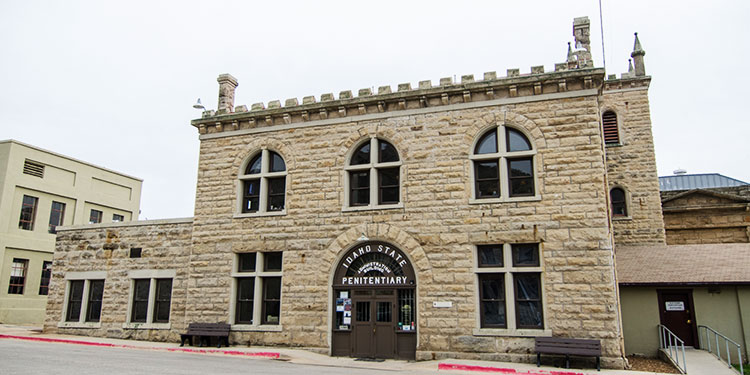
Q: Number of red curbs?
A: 2